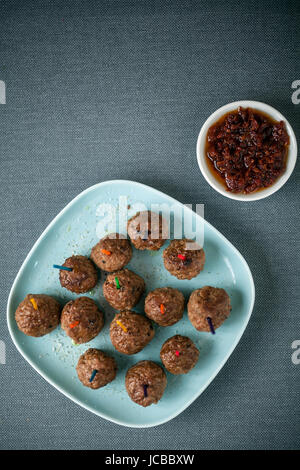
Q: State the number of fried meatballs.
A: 13